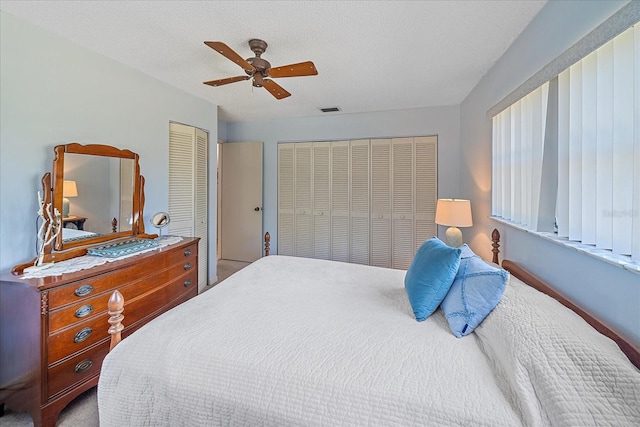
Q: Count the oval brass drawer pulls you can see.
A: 7